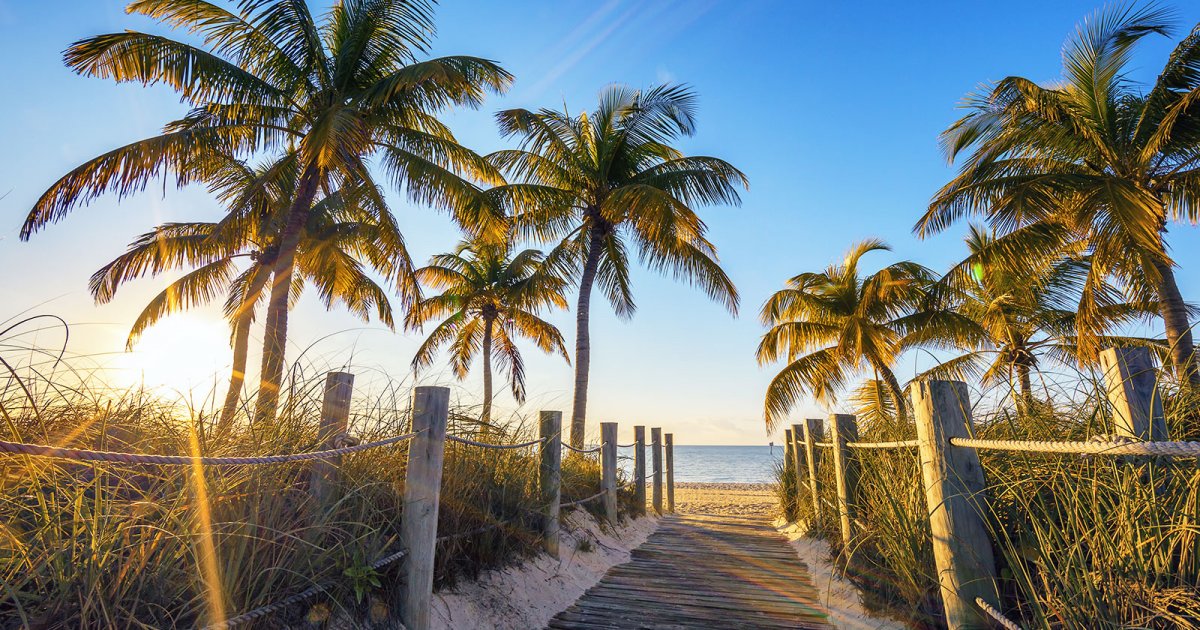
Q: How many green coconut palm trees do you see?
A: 7